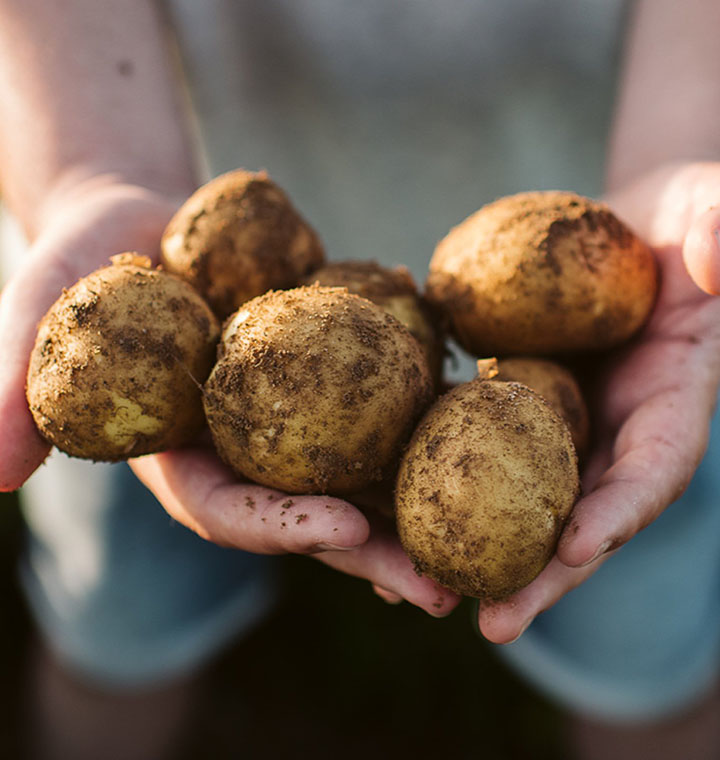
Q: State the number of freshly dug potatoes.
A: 7